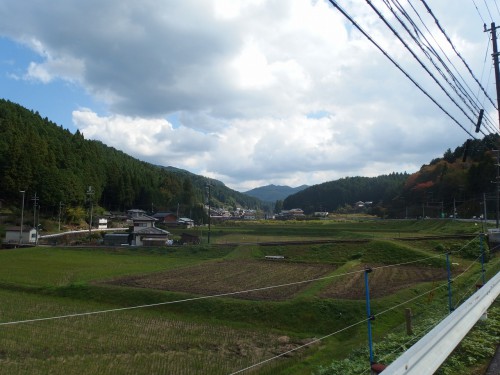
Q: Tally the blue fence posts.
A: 3